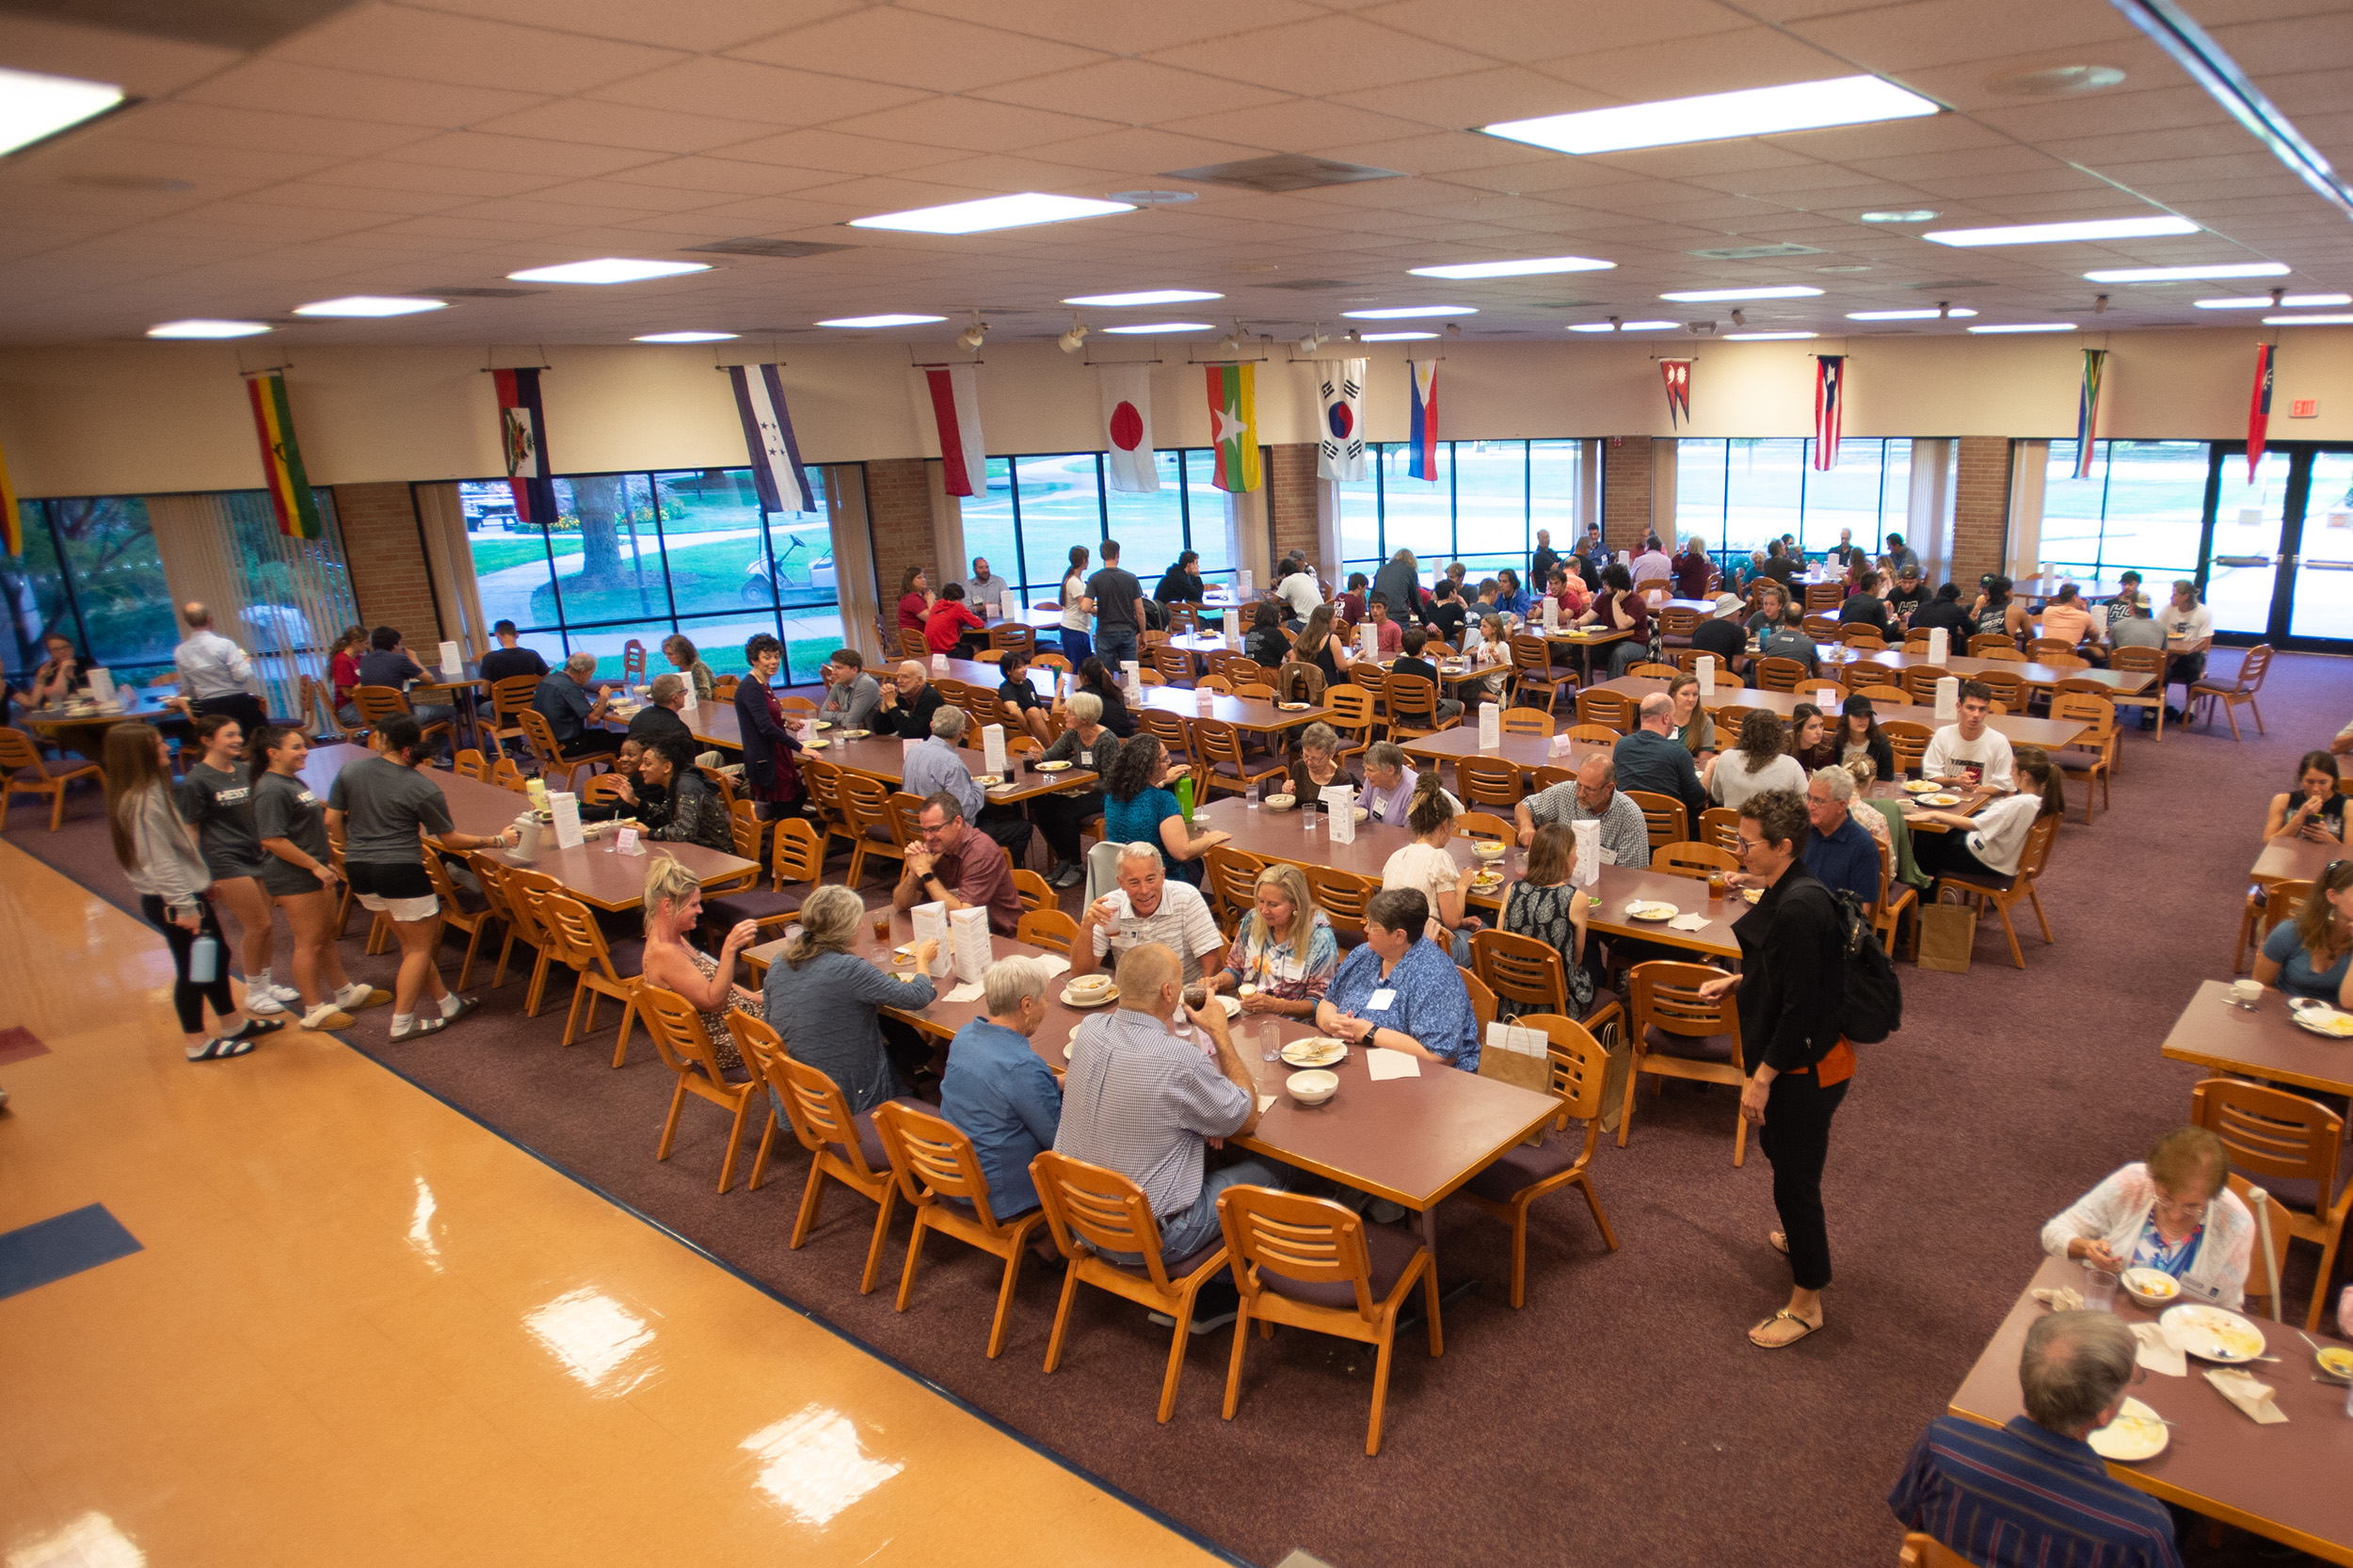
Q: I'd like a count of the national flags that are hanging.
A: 13